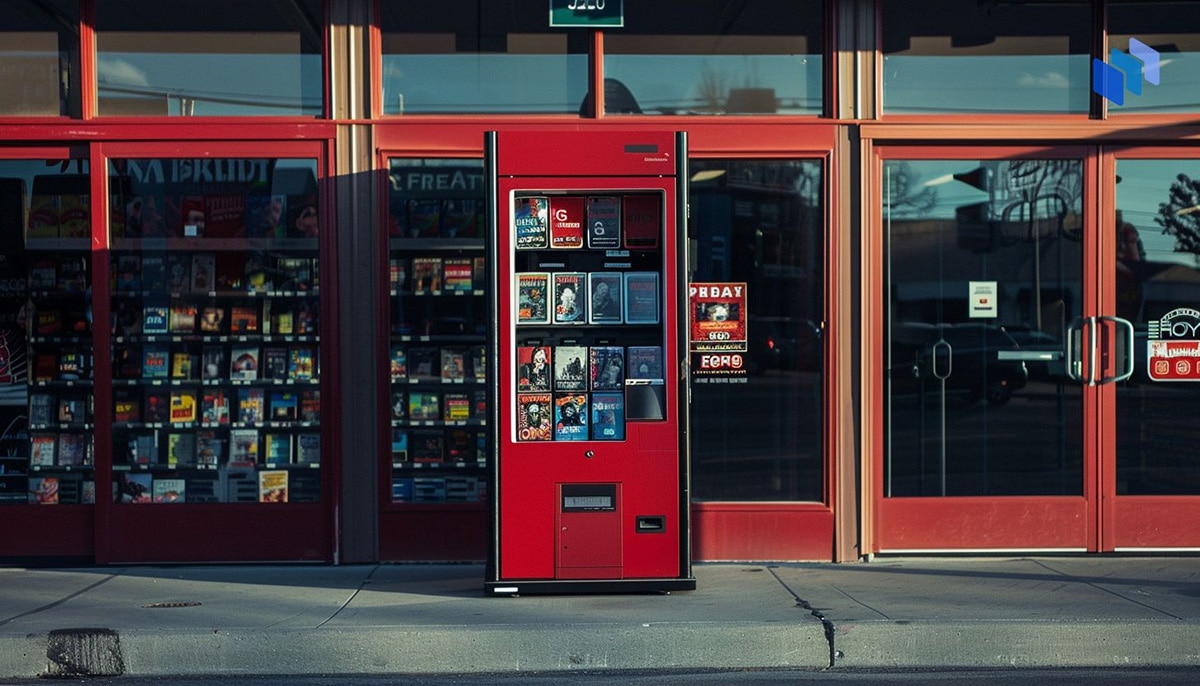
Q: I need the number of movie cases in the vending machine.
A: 15